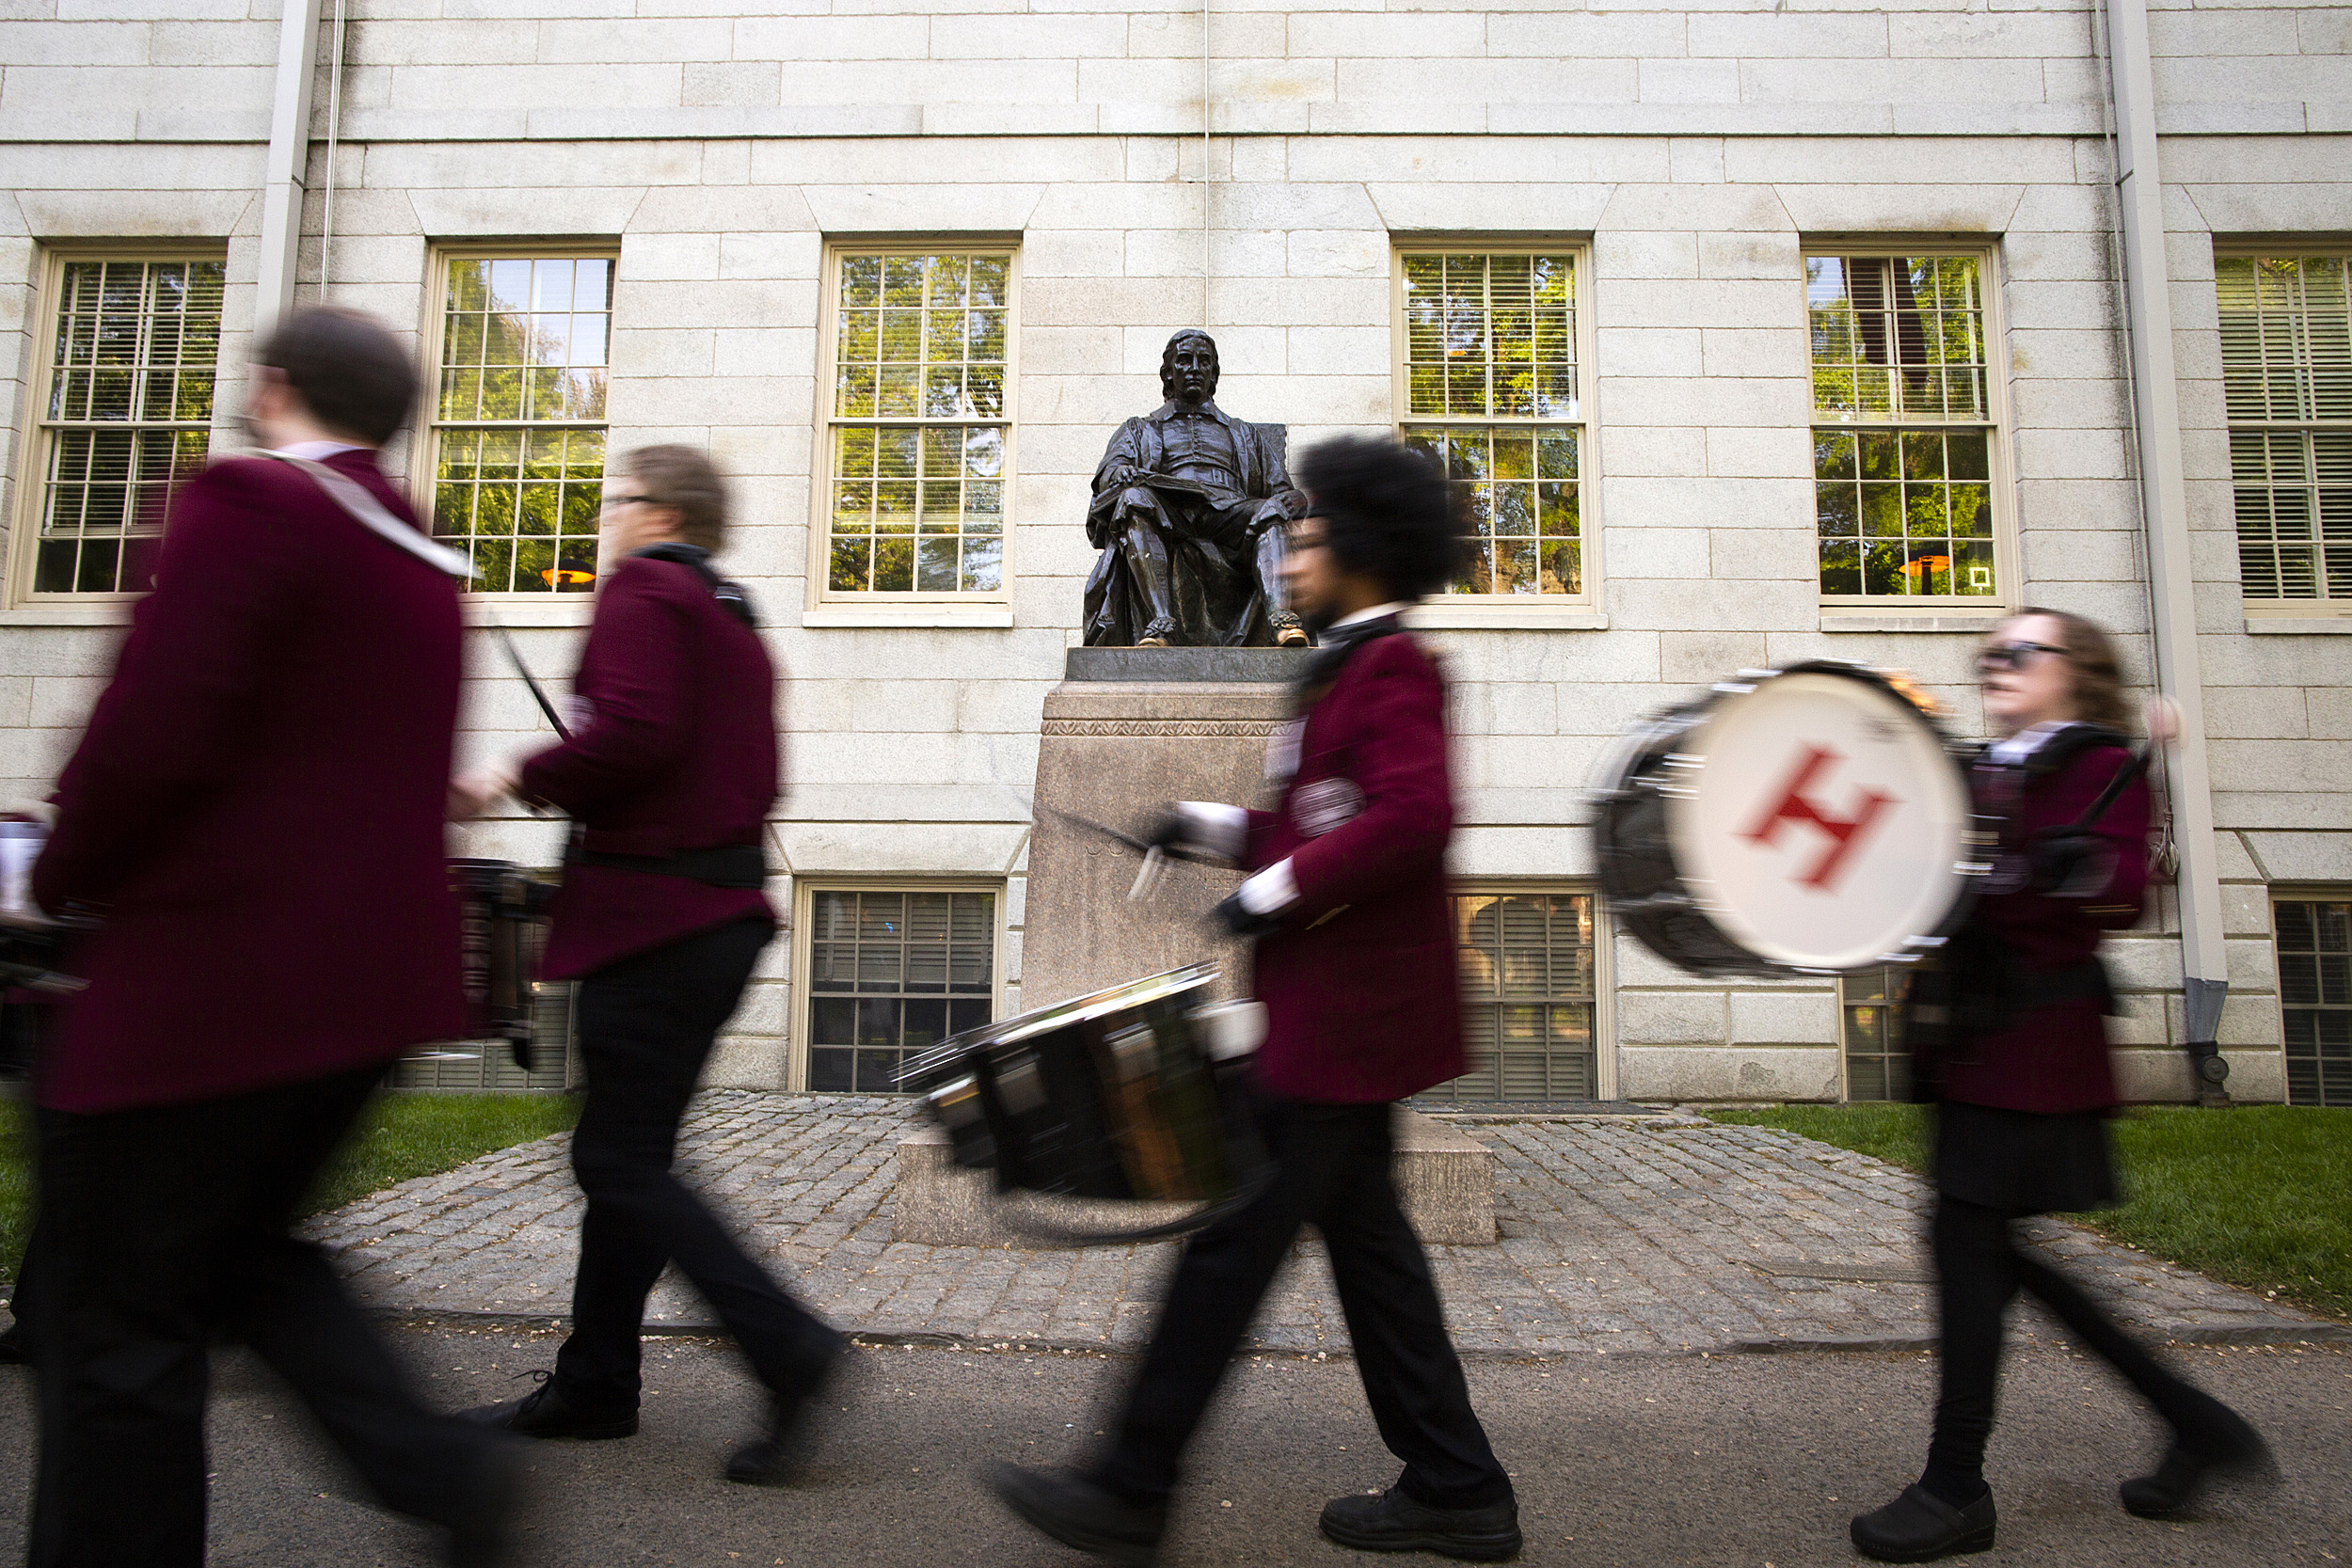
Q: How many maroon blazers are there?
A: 4